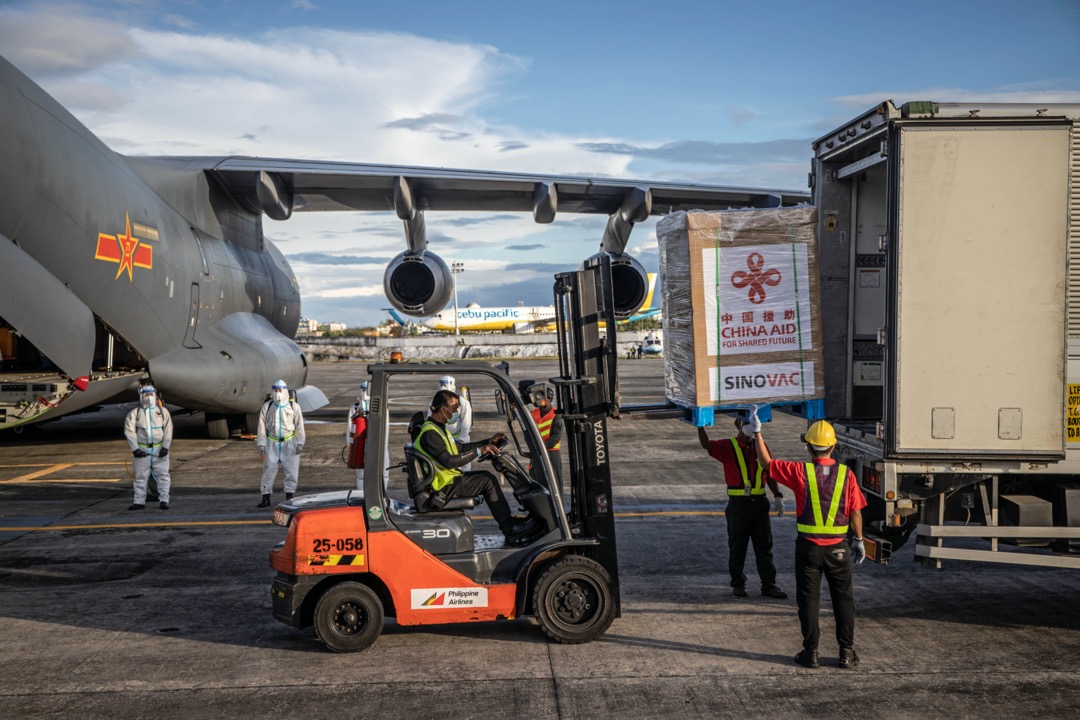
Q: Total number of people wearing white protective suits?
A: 4